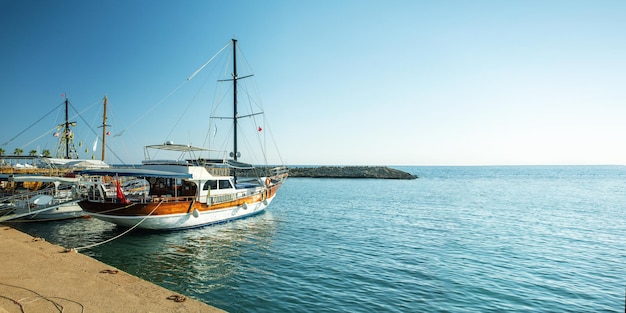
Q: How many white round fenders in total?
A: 3